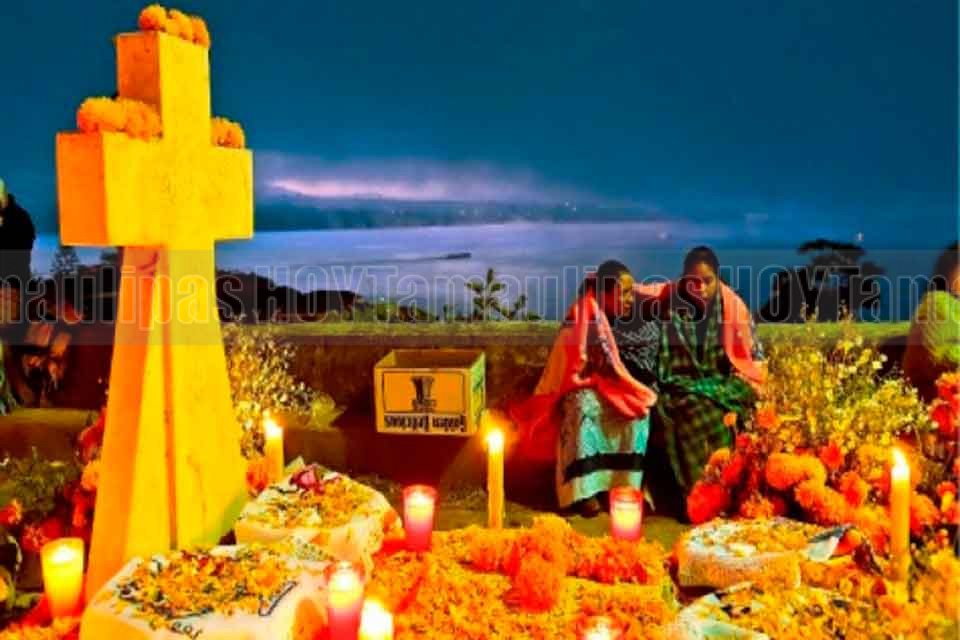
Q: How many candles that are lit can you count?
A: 9